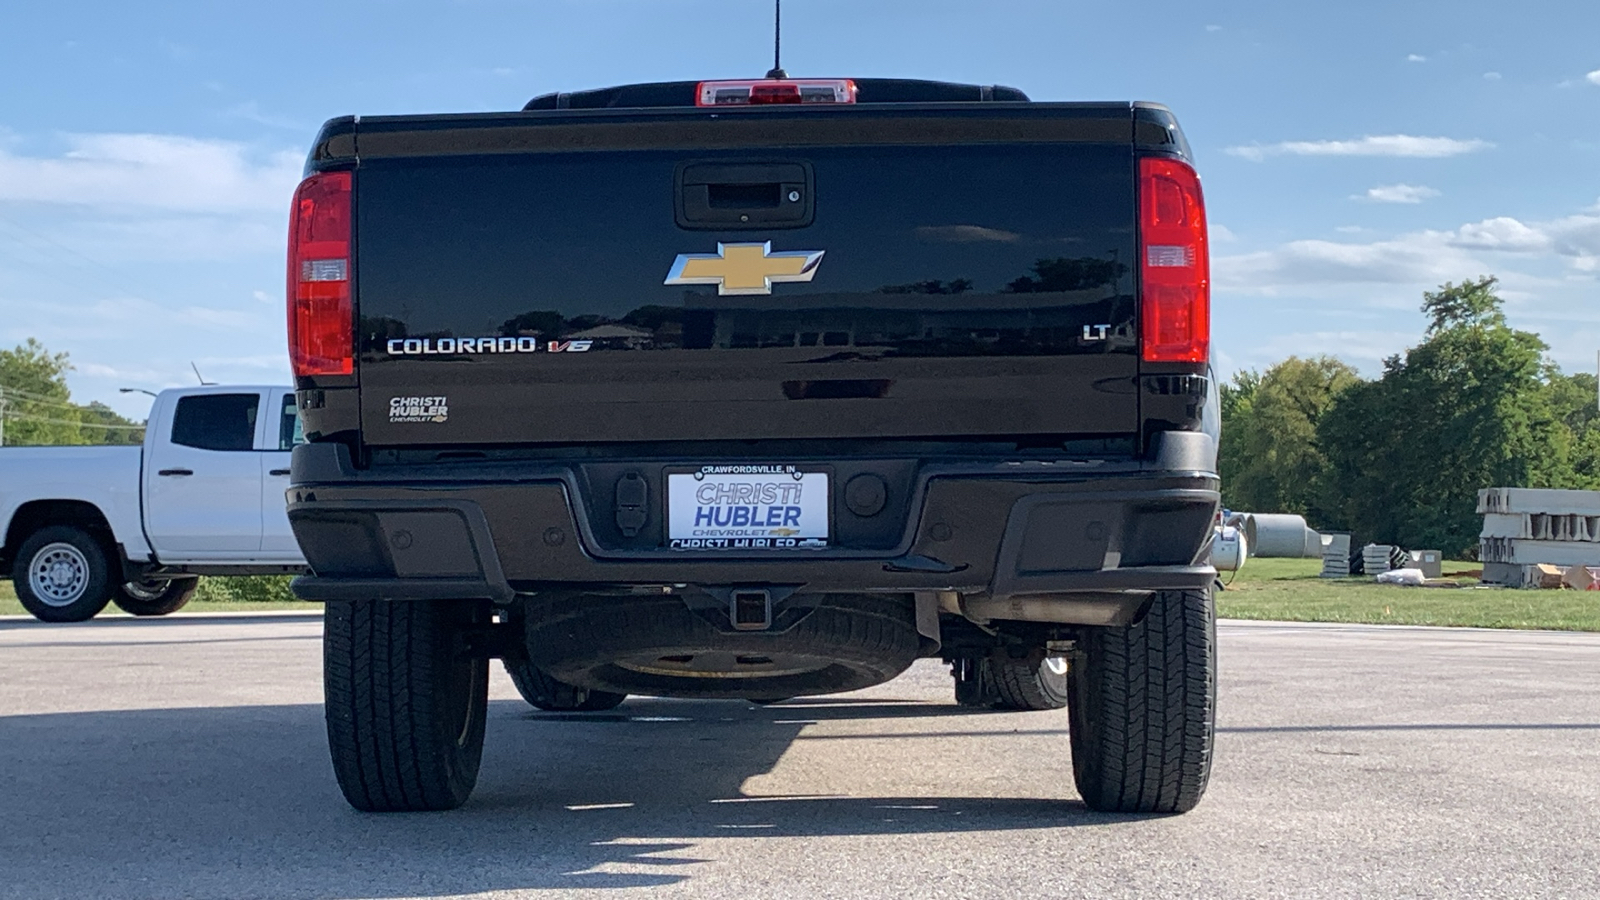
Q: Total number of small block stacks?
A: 2